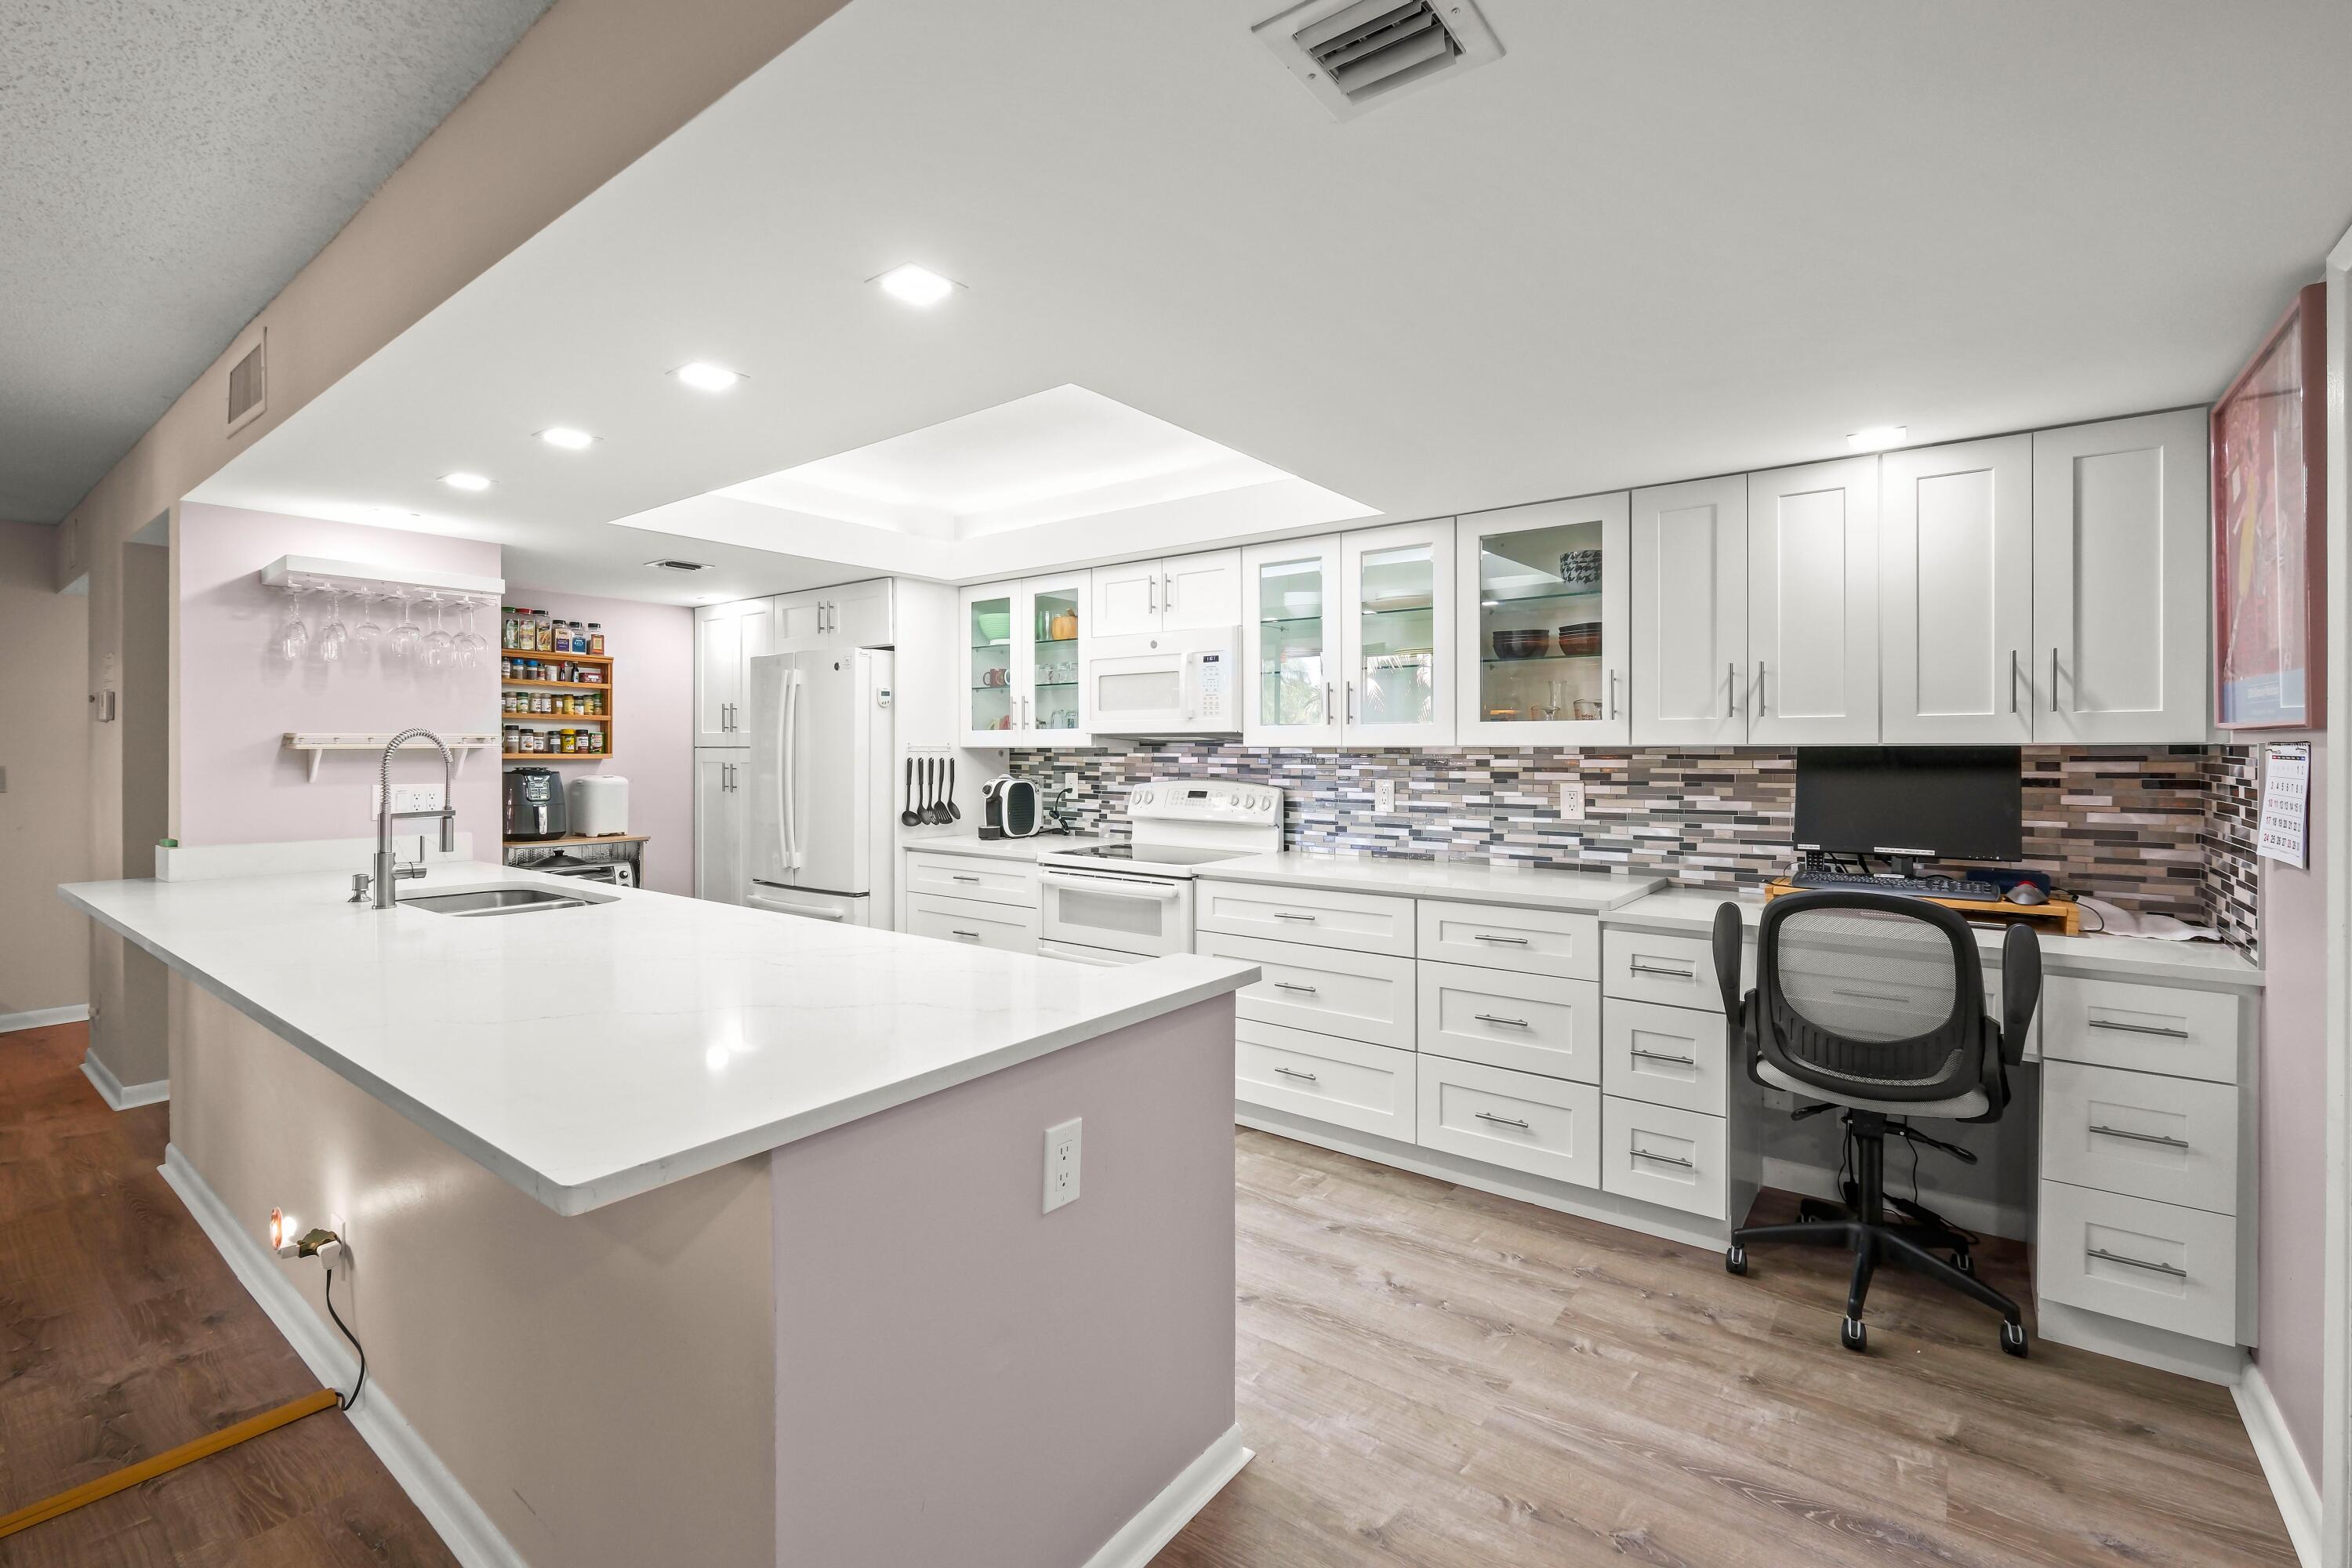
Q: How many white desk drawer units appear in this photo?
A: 2